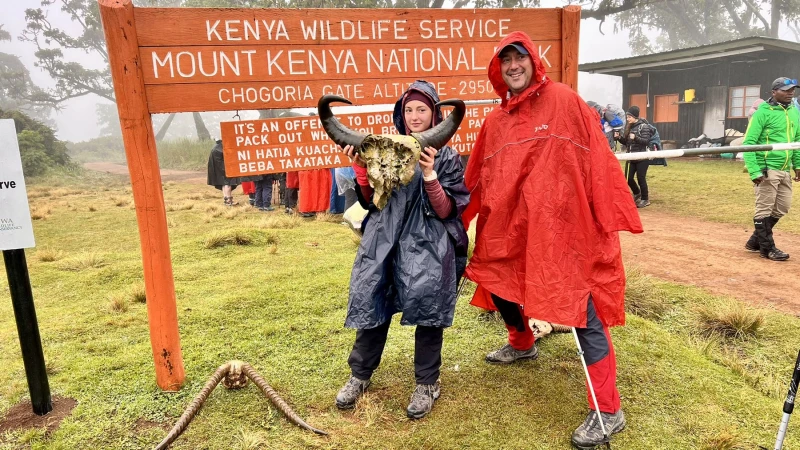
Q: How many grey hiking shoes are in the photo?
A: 4